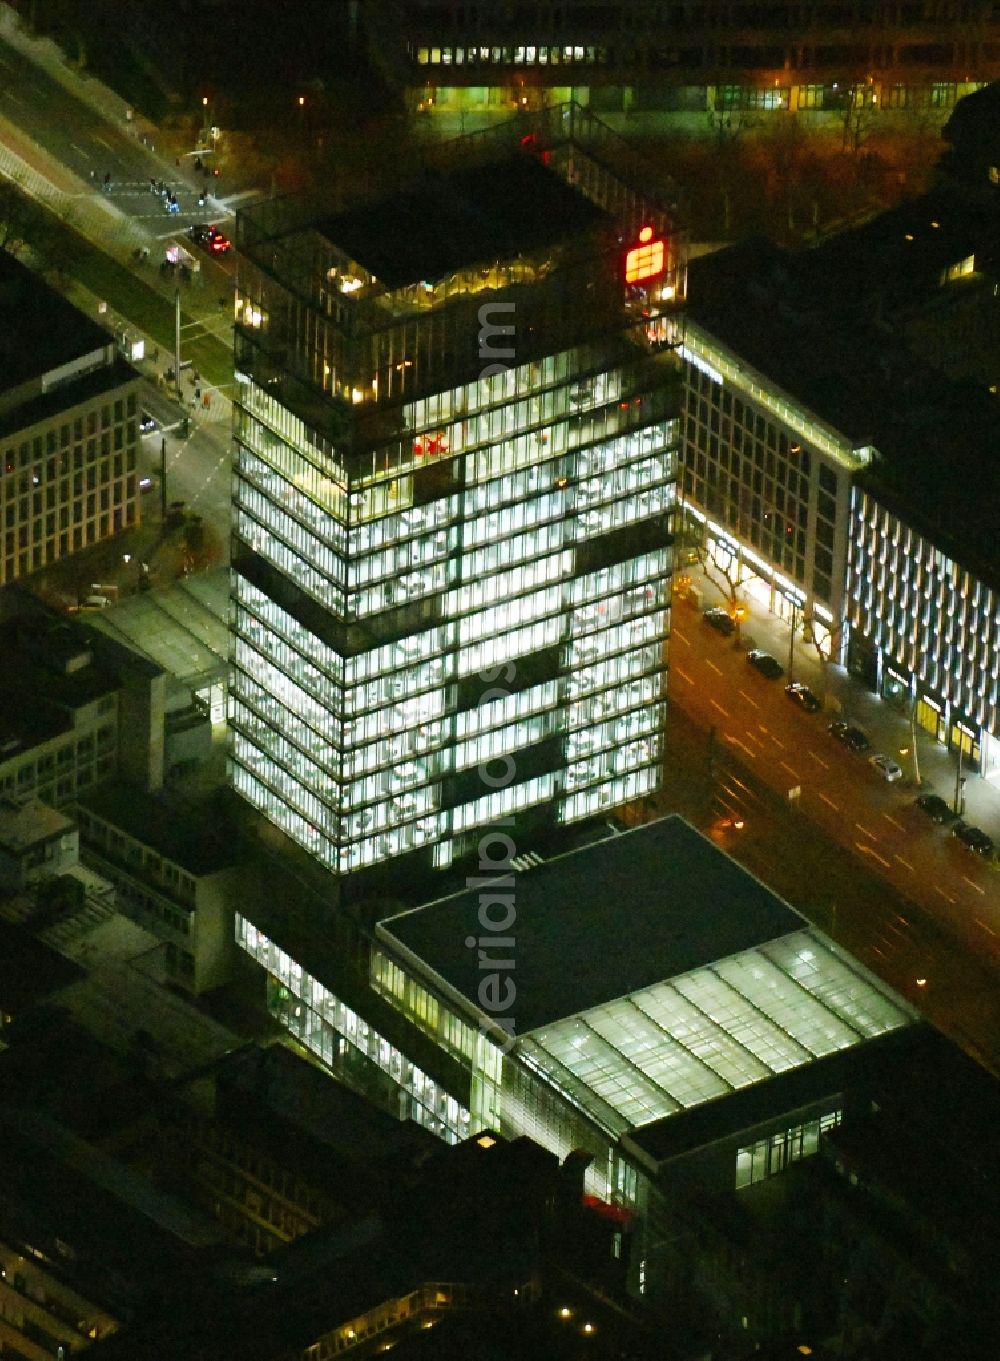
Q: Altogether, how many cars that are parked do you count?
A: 7